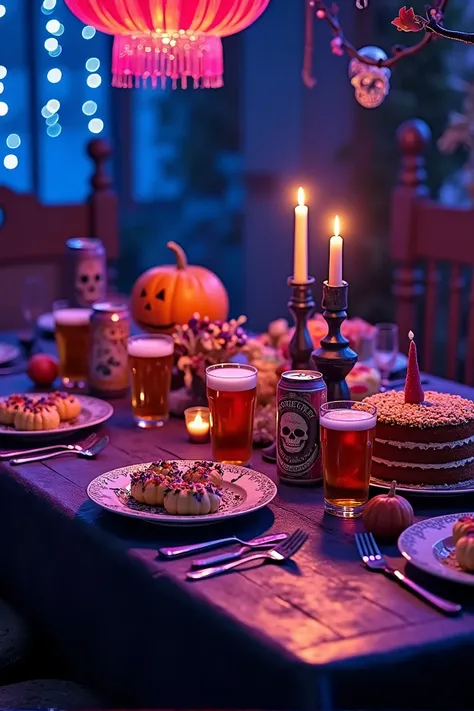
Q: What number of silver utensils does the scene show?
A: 6